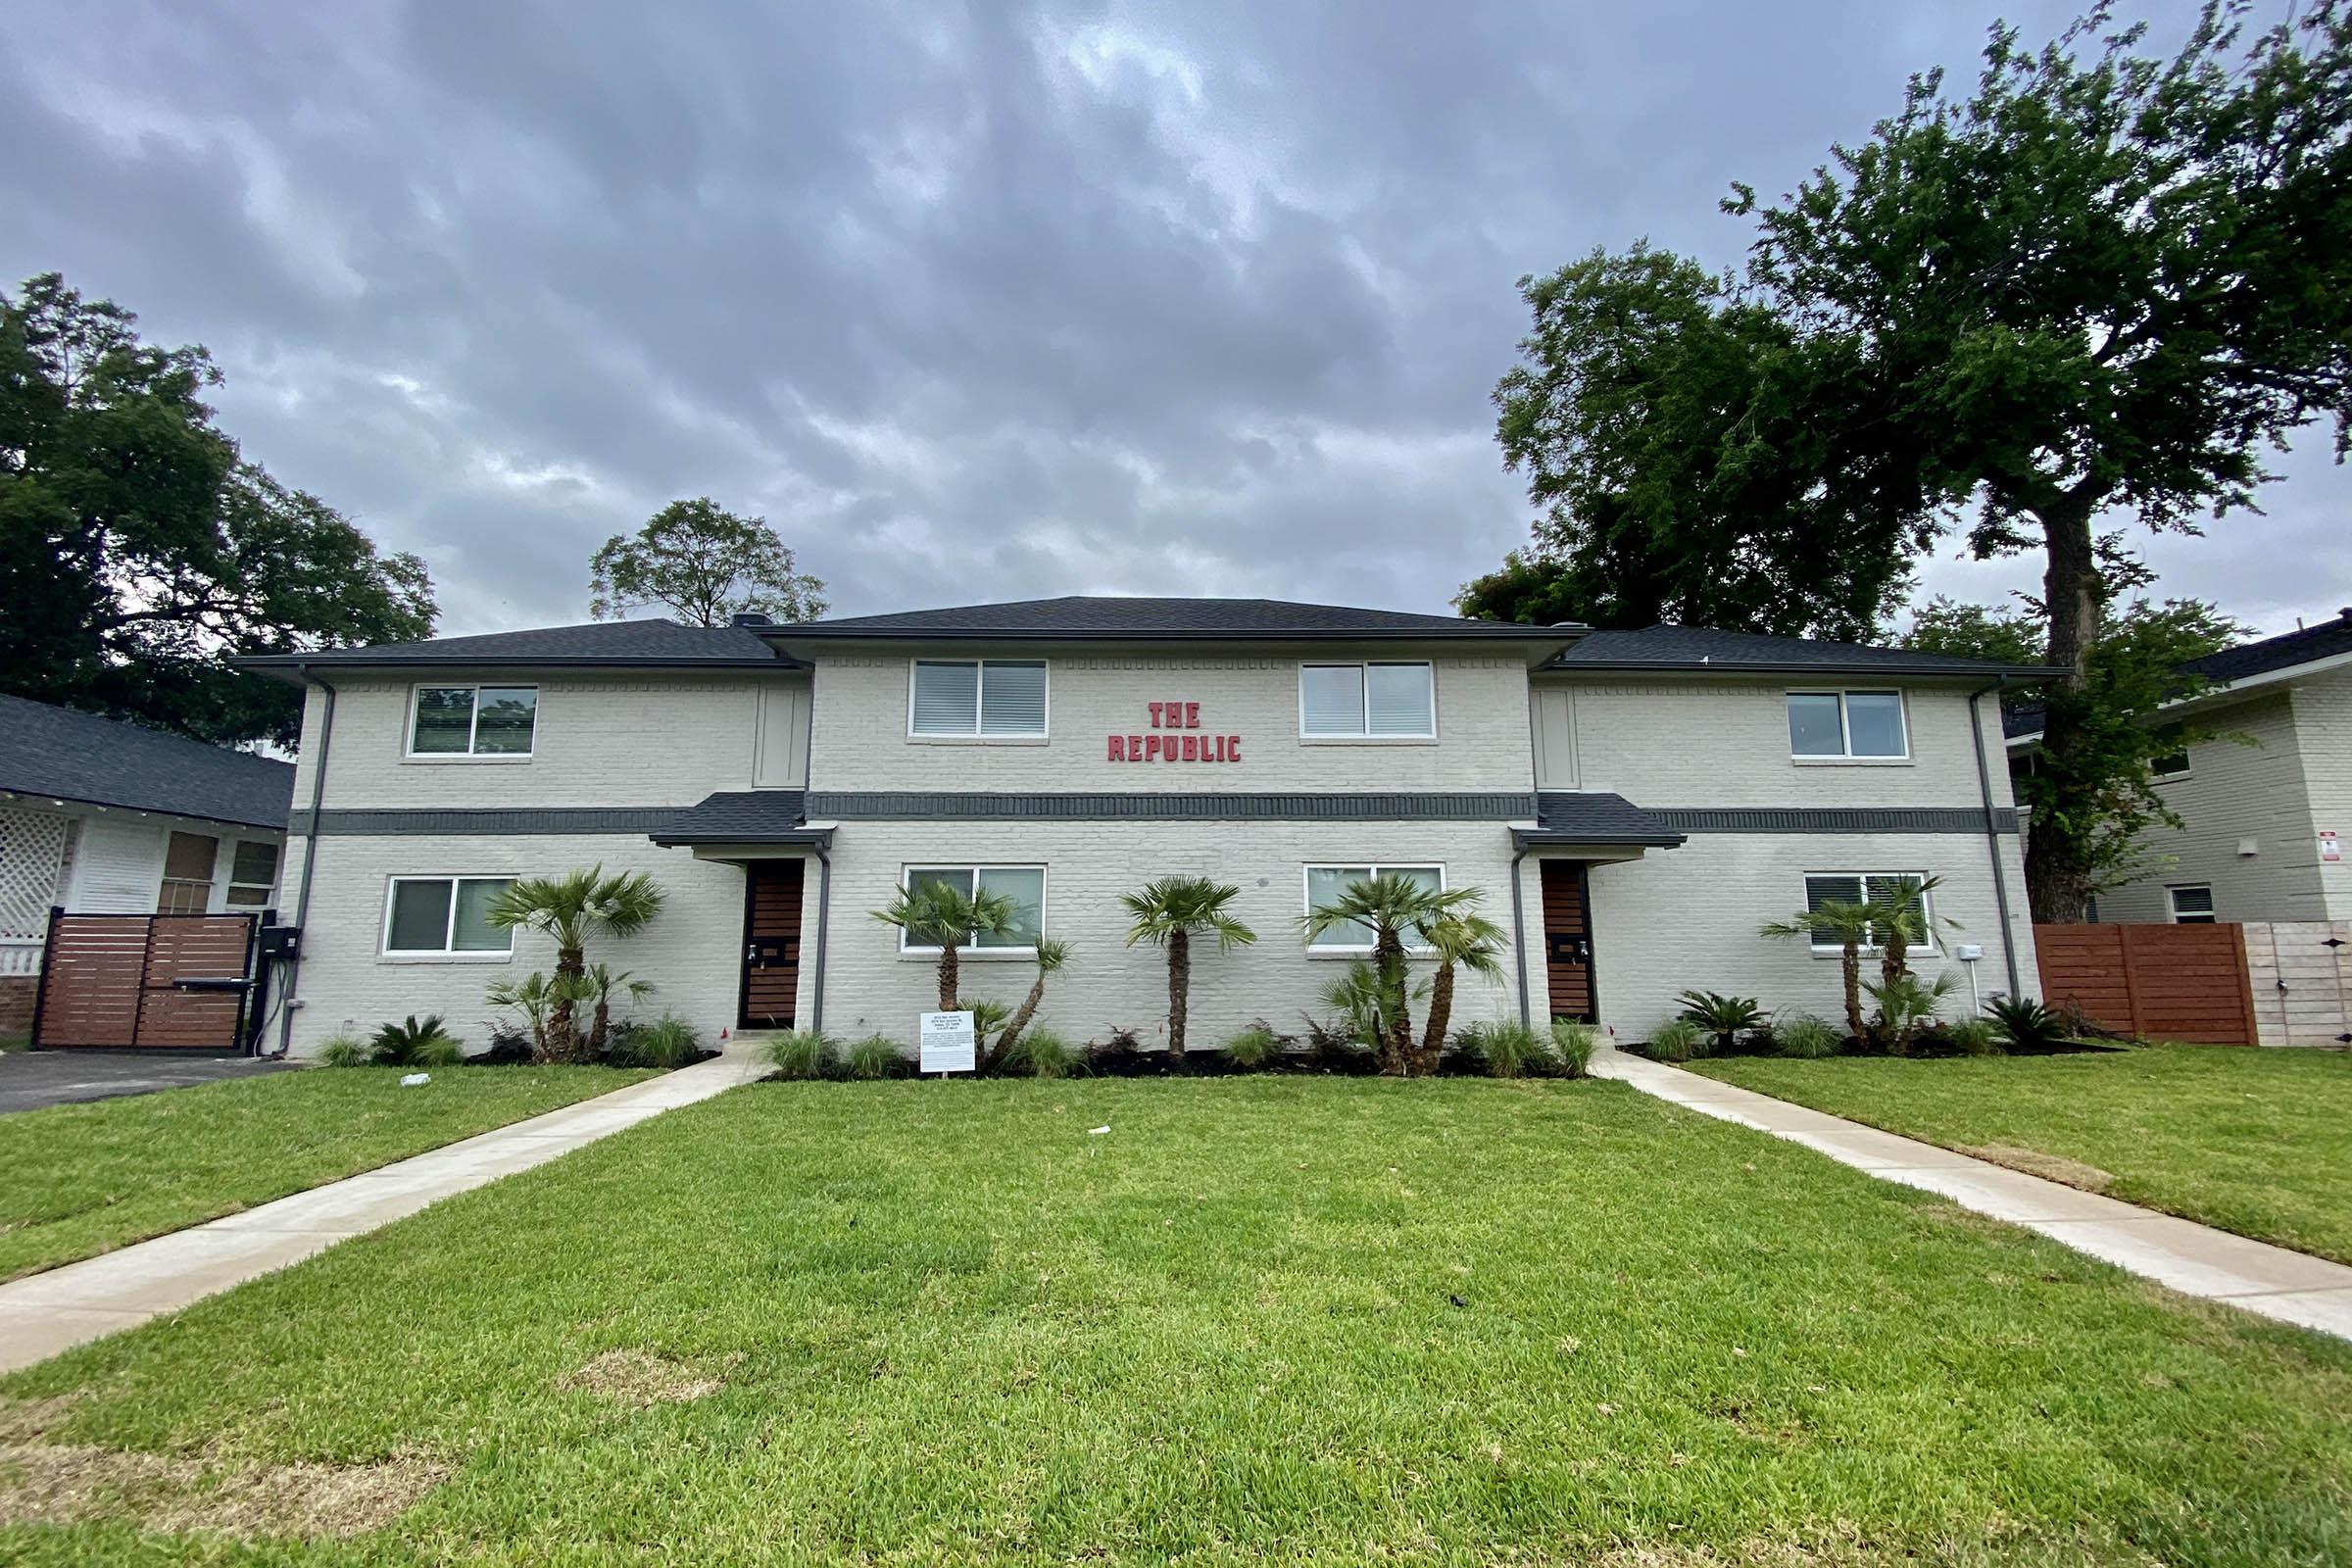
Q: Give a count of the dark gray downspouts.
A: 4